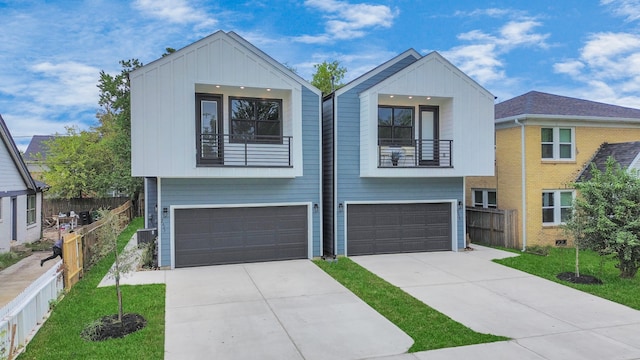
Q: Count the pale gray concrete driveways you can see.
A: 2